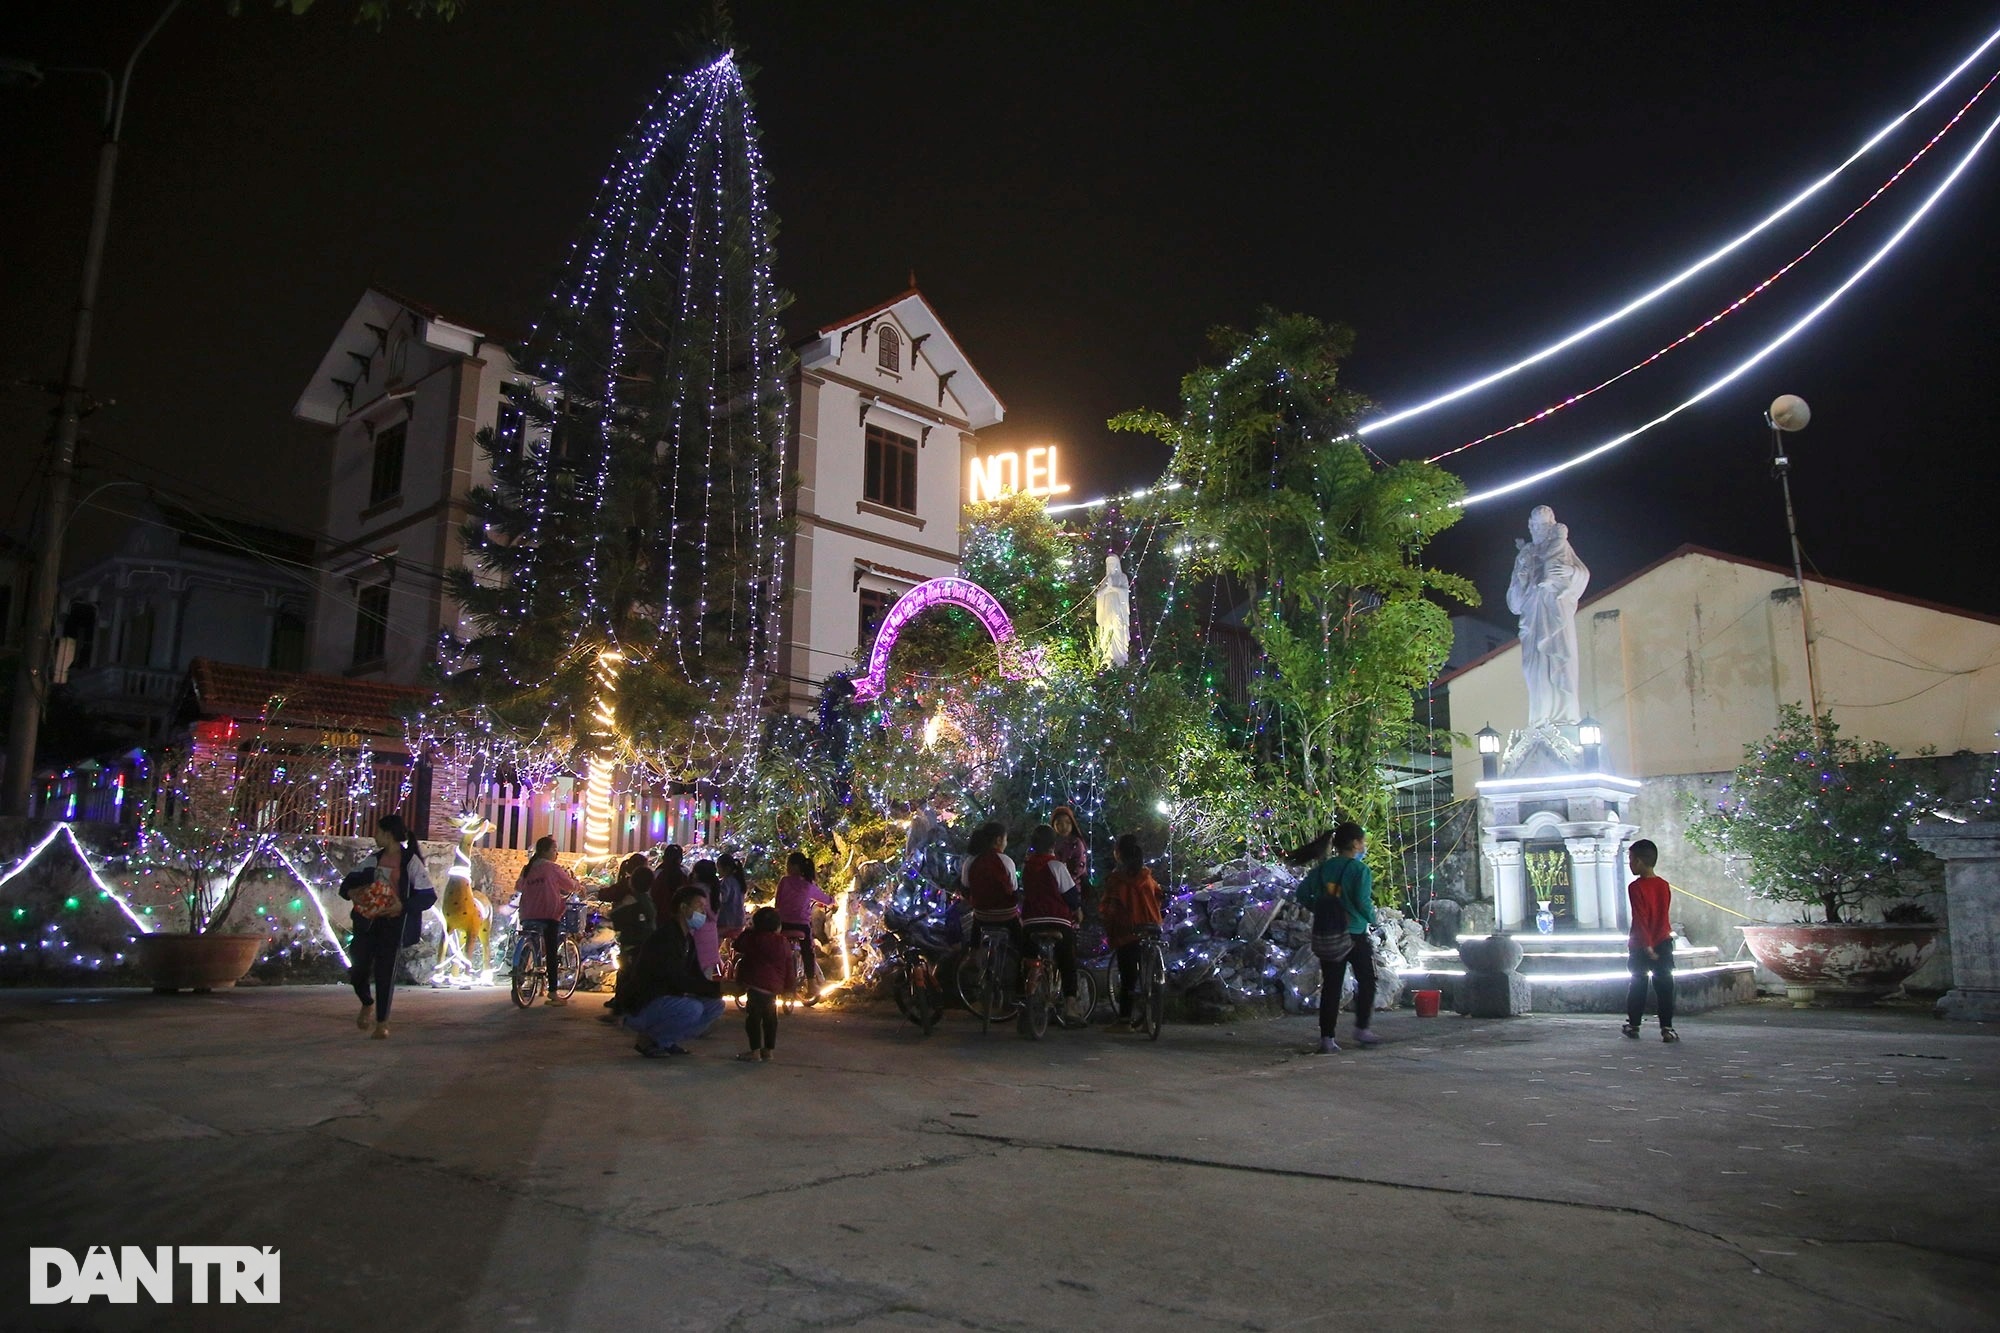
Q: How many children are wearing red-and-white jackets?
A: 2